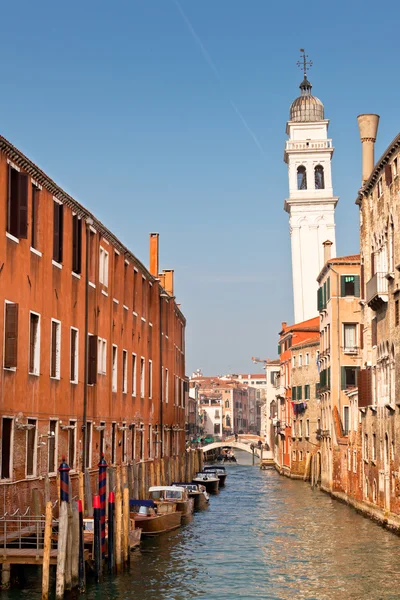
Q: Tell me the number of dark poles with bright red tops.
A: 3